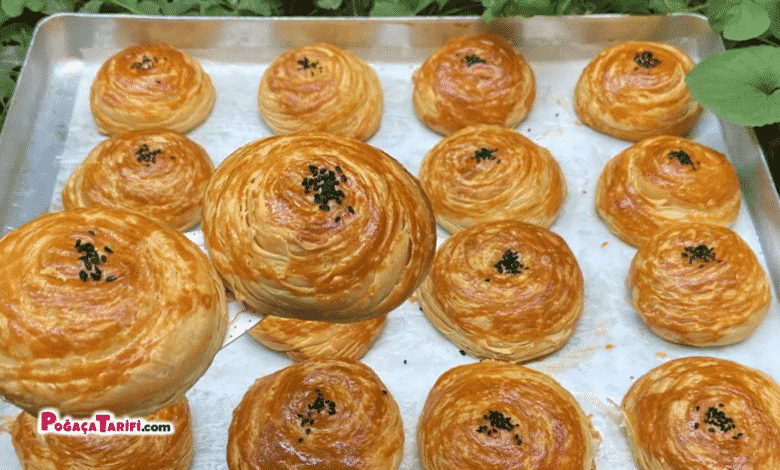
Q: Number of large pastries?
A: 2